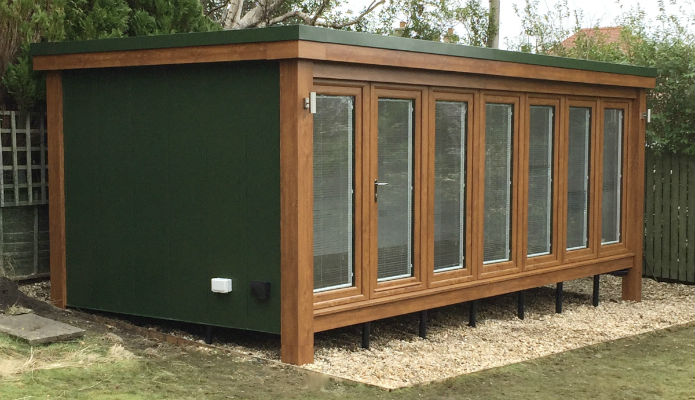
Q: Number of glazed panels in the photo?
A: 7